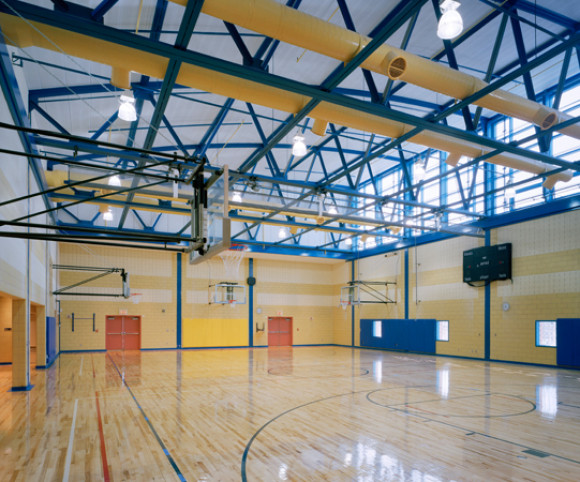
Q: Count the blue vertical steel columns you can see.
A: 5